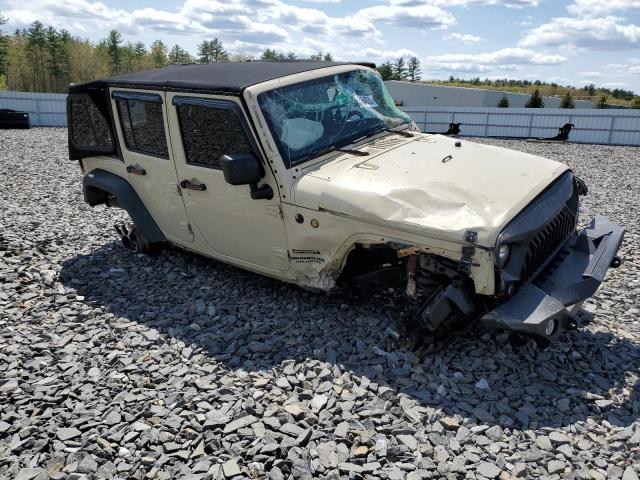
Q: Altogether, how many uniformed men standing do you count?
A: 0